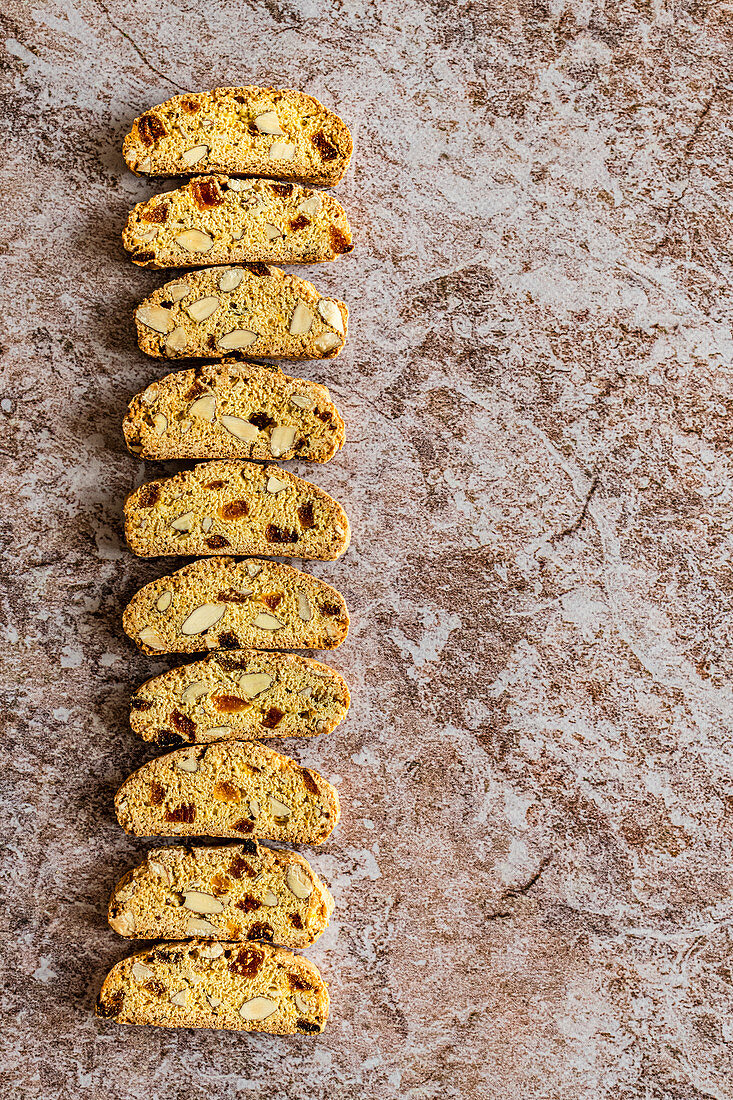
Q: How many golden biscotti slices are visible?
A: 10